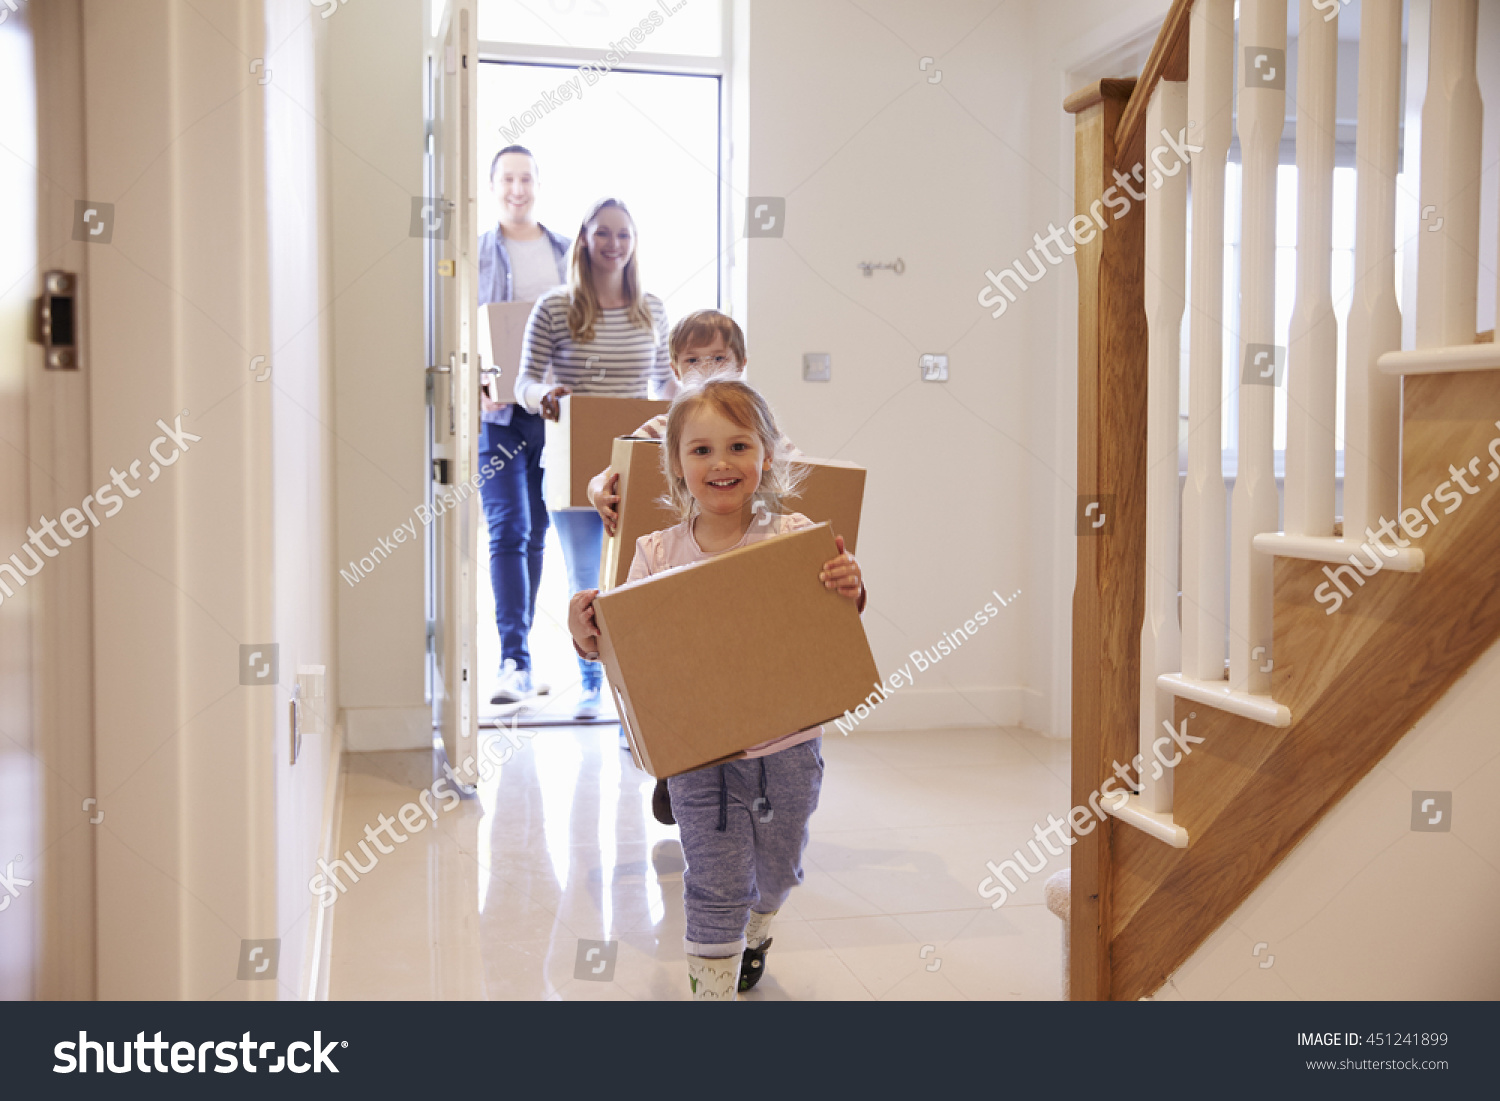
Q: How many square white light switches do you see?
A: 2